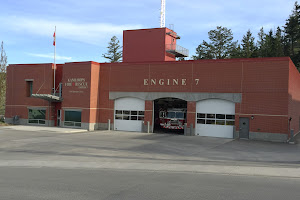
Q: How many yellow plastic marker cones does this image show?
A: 0